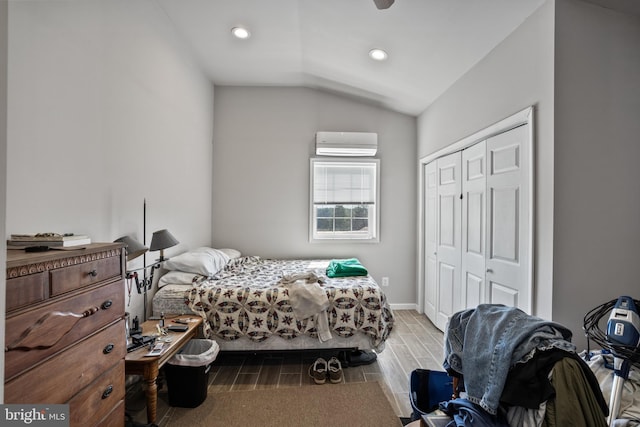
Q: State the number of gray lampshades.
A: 2